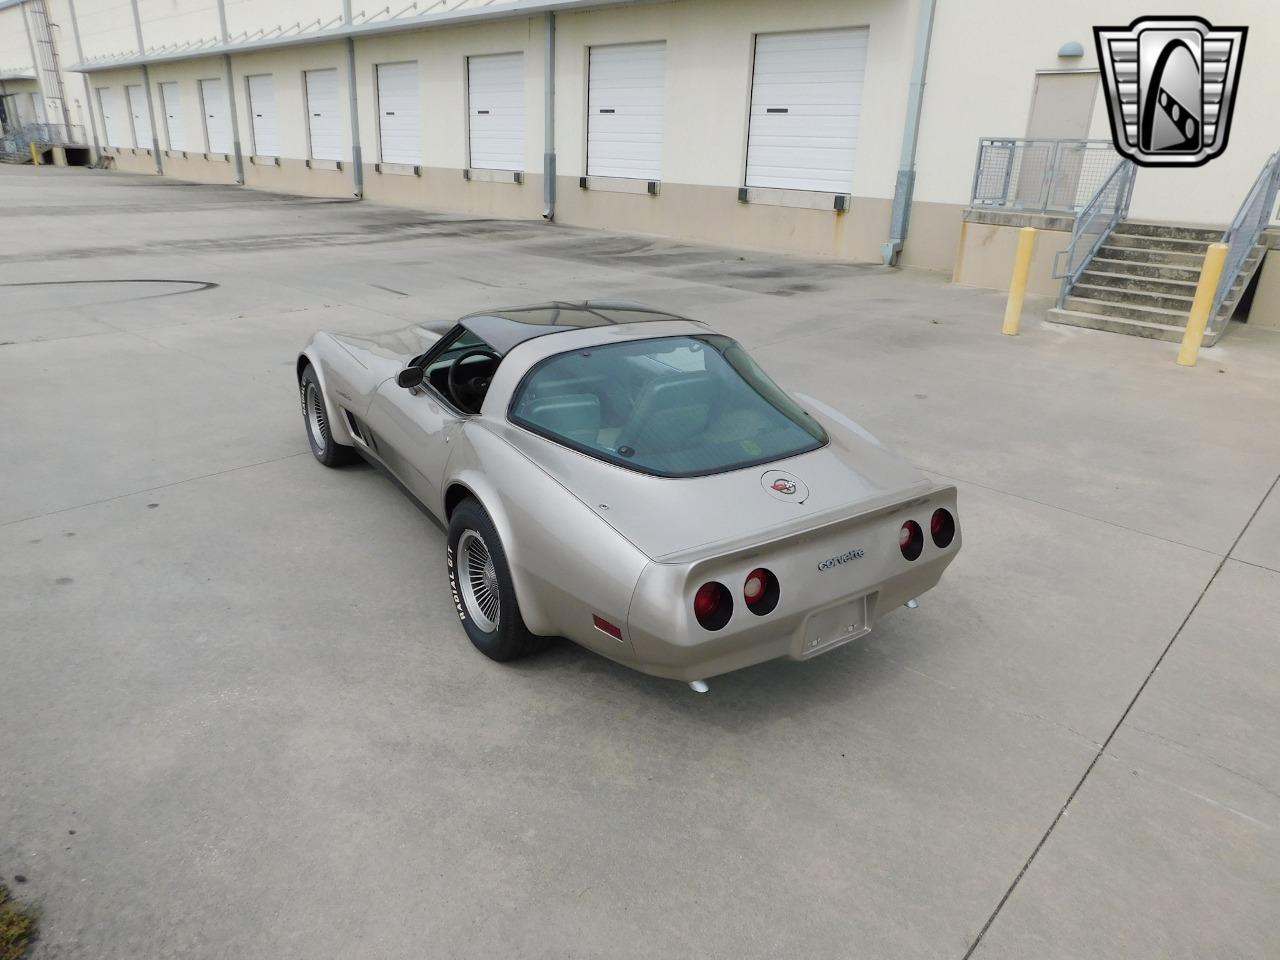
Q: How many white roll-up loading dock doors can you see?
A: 10